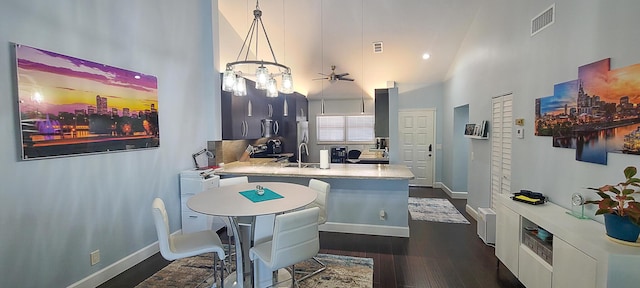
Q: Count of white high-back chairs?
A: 4